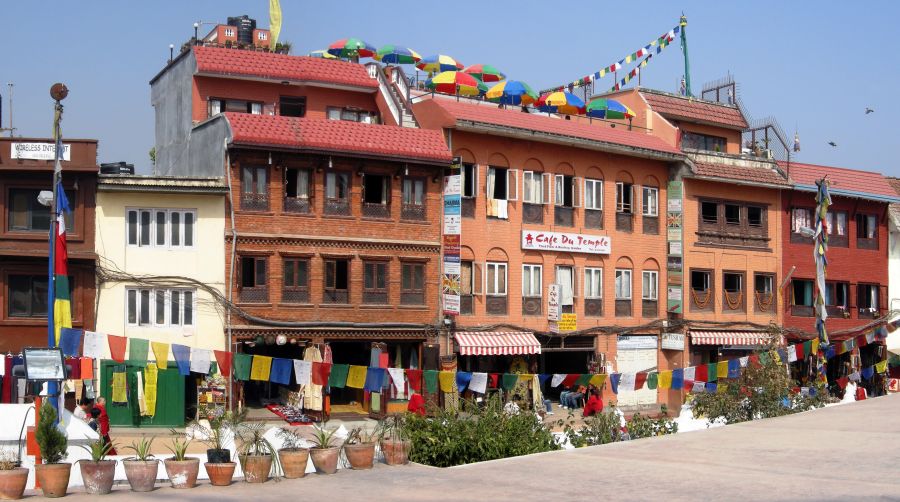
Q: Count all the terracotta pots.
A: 11